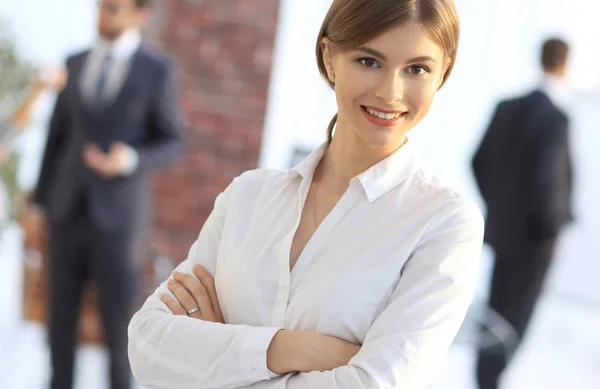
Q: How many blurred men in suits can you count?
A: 2